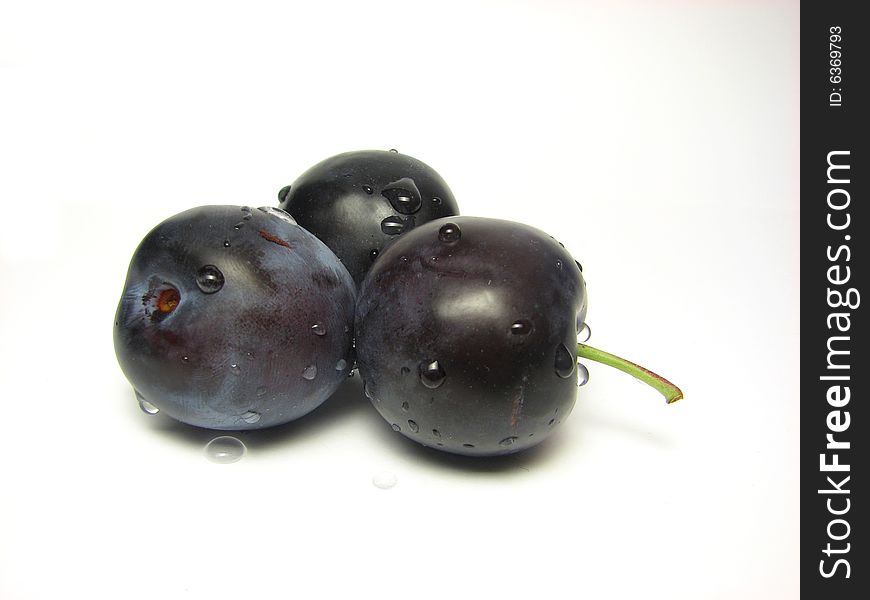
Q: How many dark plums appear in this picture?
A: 3